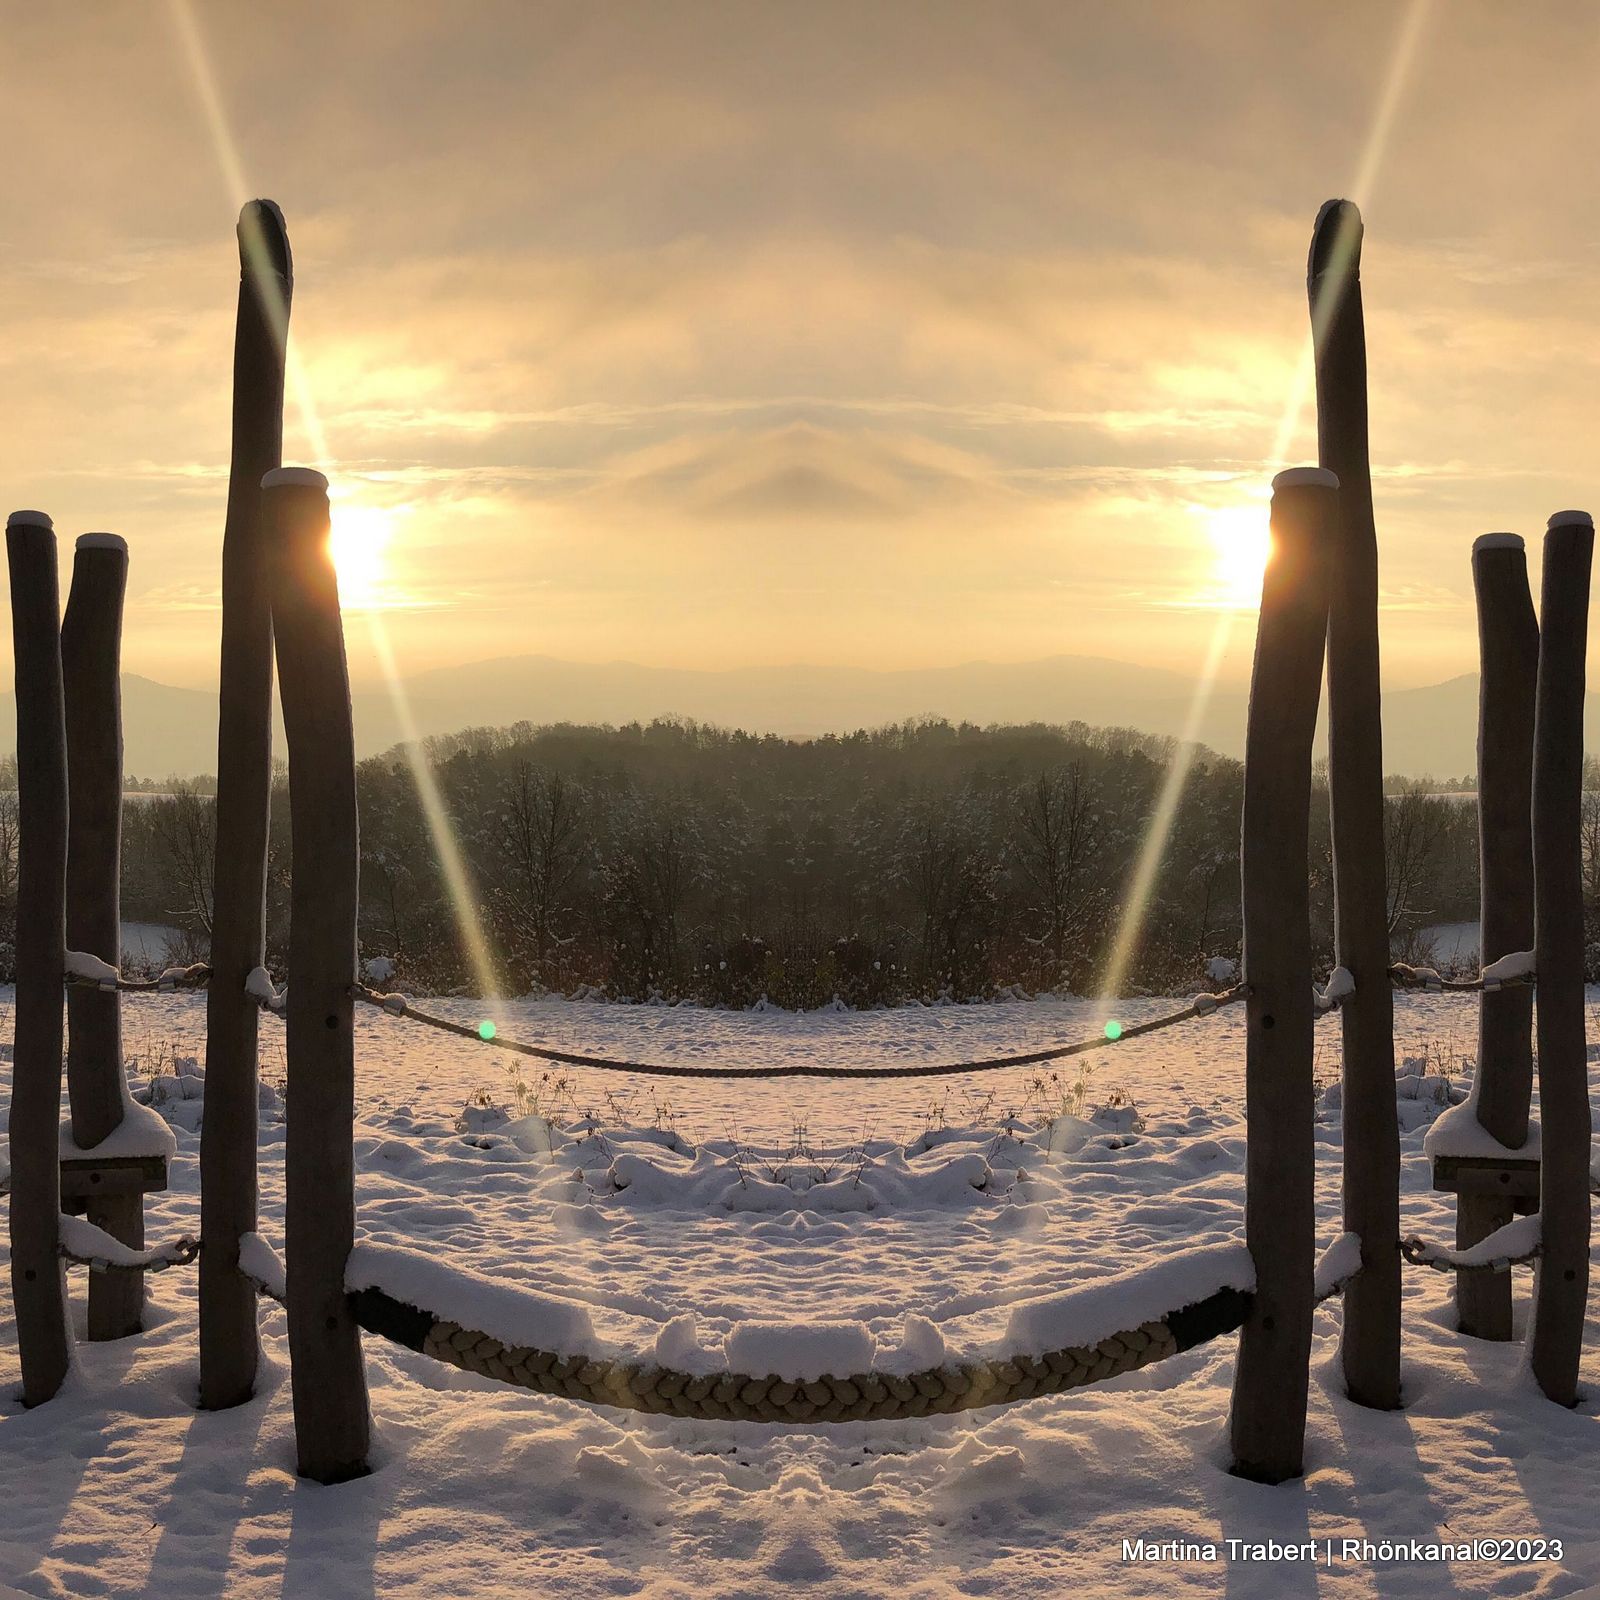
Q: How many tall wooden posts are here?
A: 8